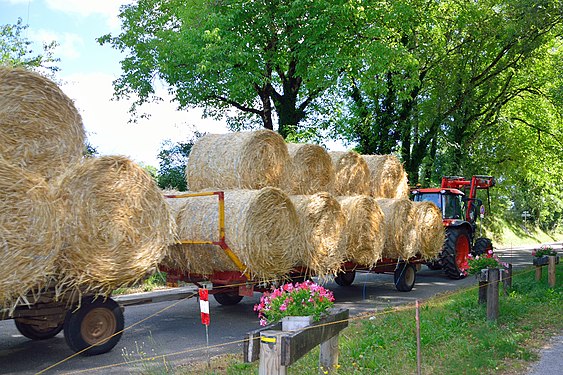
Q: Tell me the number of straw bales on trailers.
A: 12